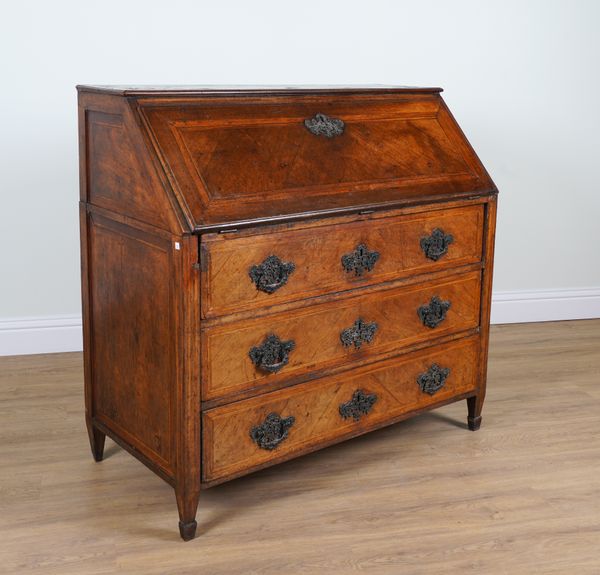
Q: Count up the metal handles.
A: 6